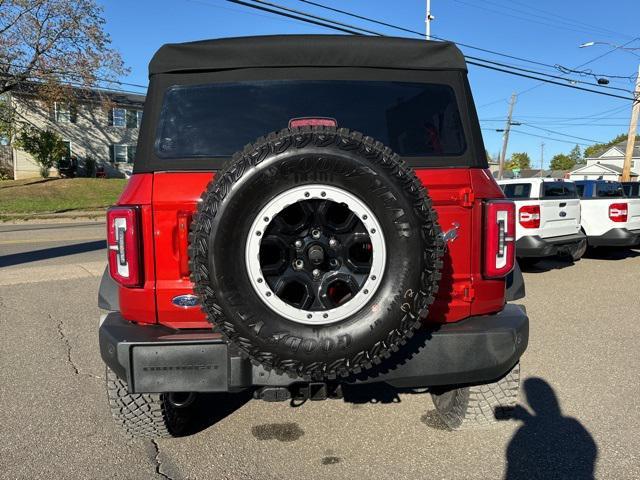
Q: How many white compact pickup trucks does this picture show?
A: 2